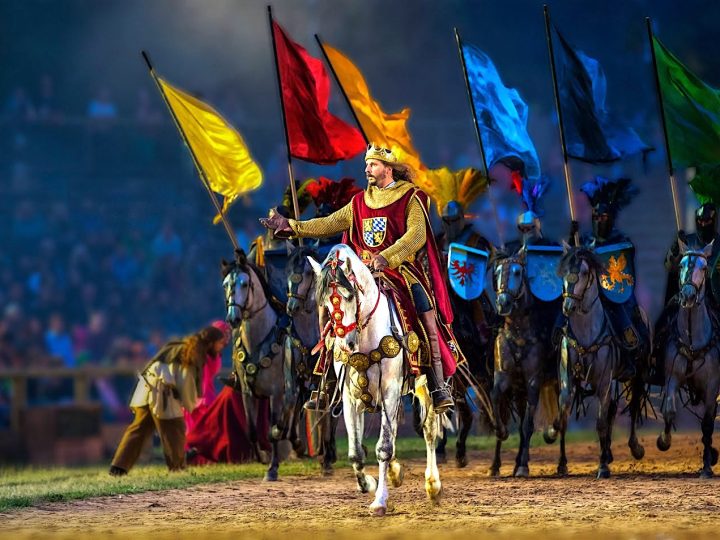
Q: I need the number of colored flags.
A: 6